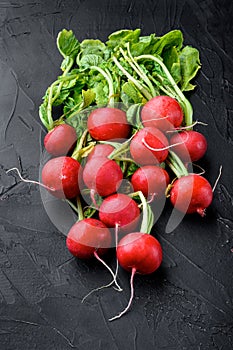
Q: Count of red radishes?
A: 13